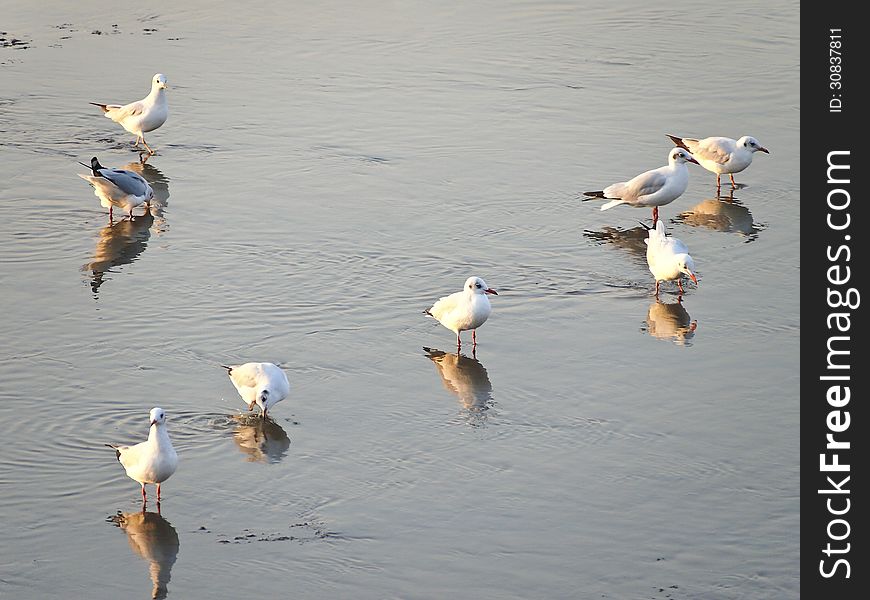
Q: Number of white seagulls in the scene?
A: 8